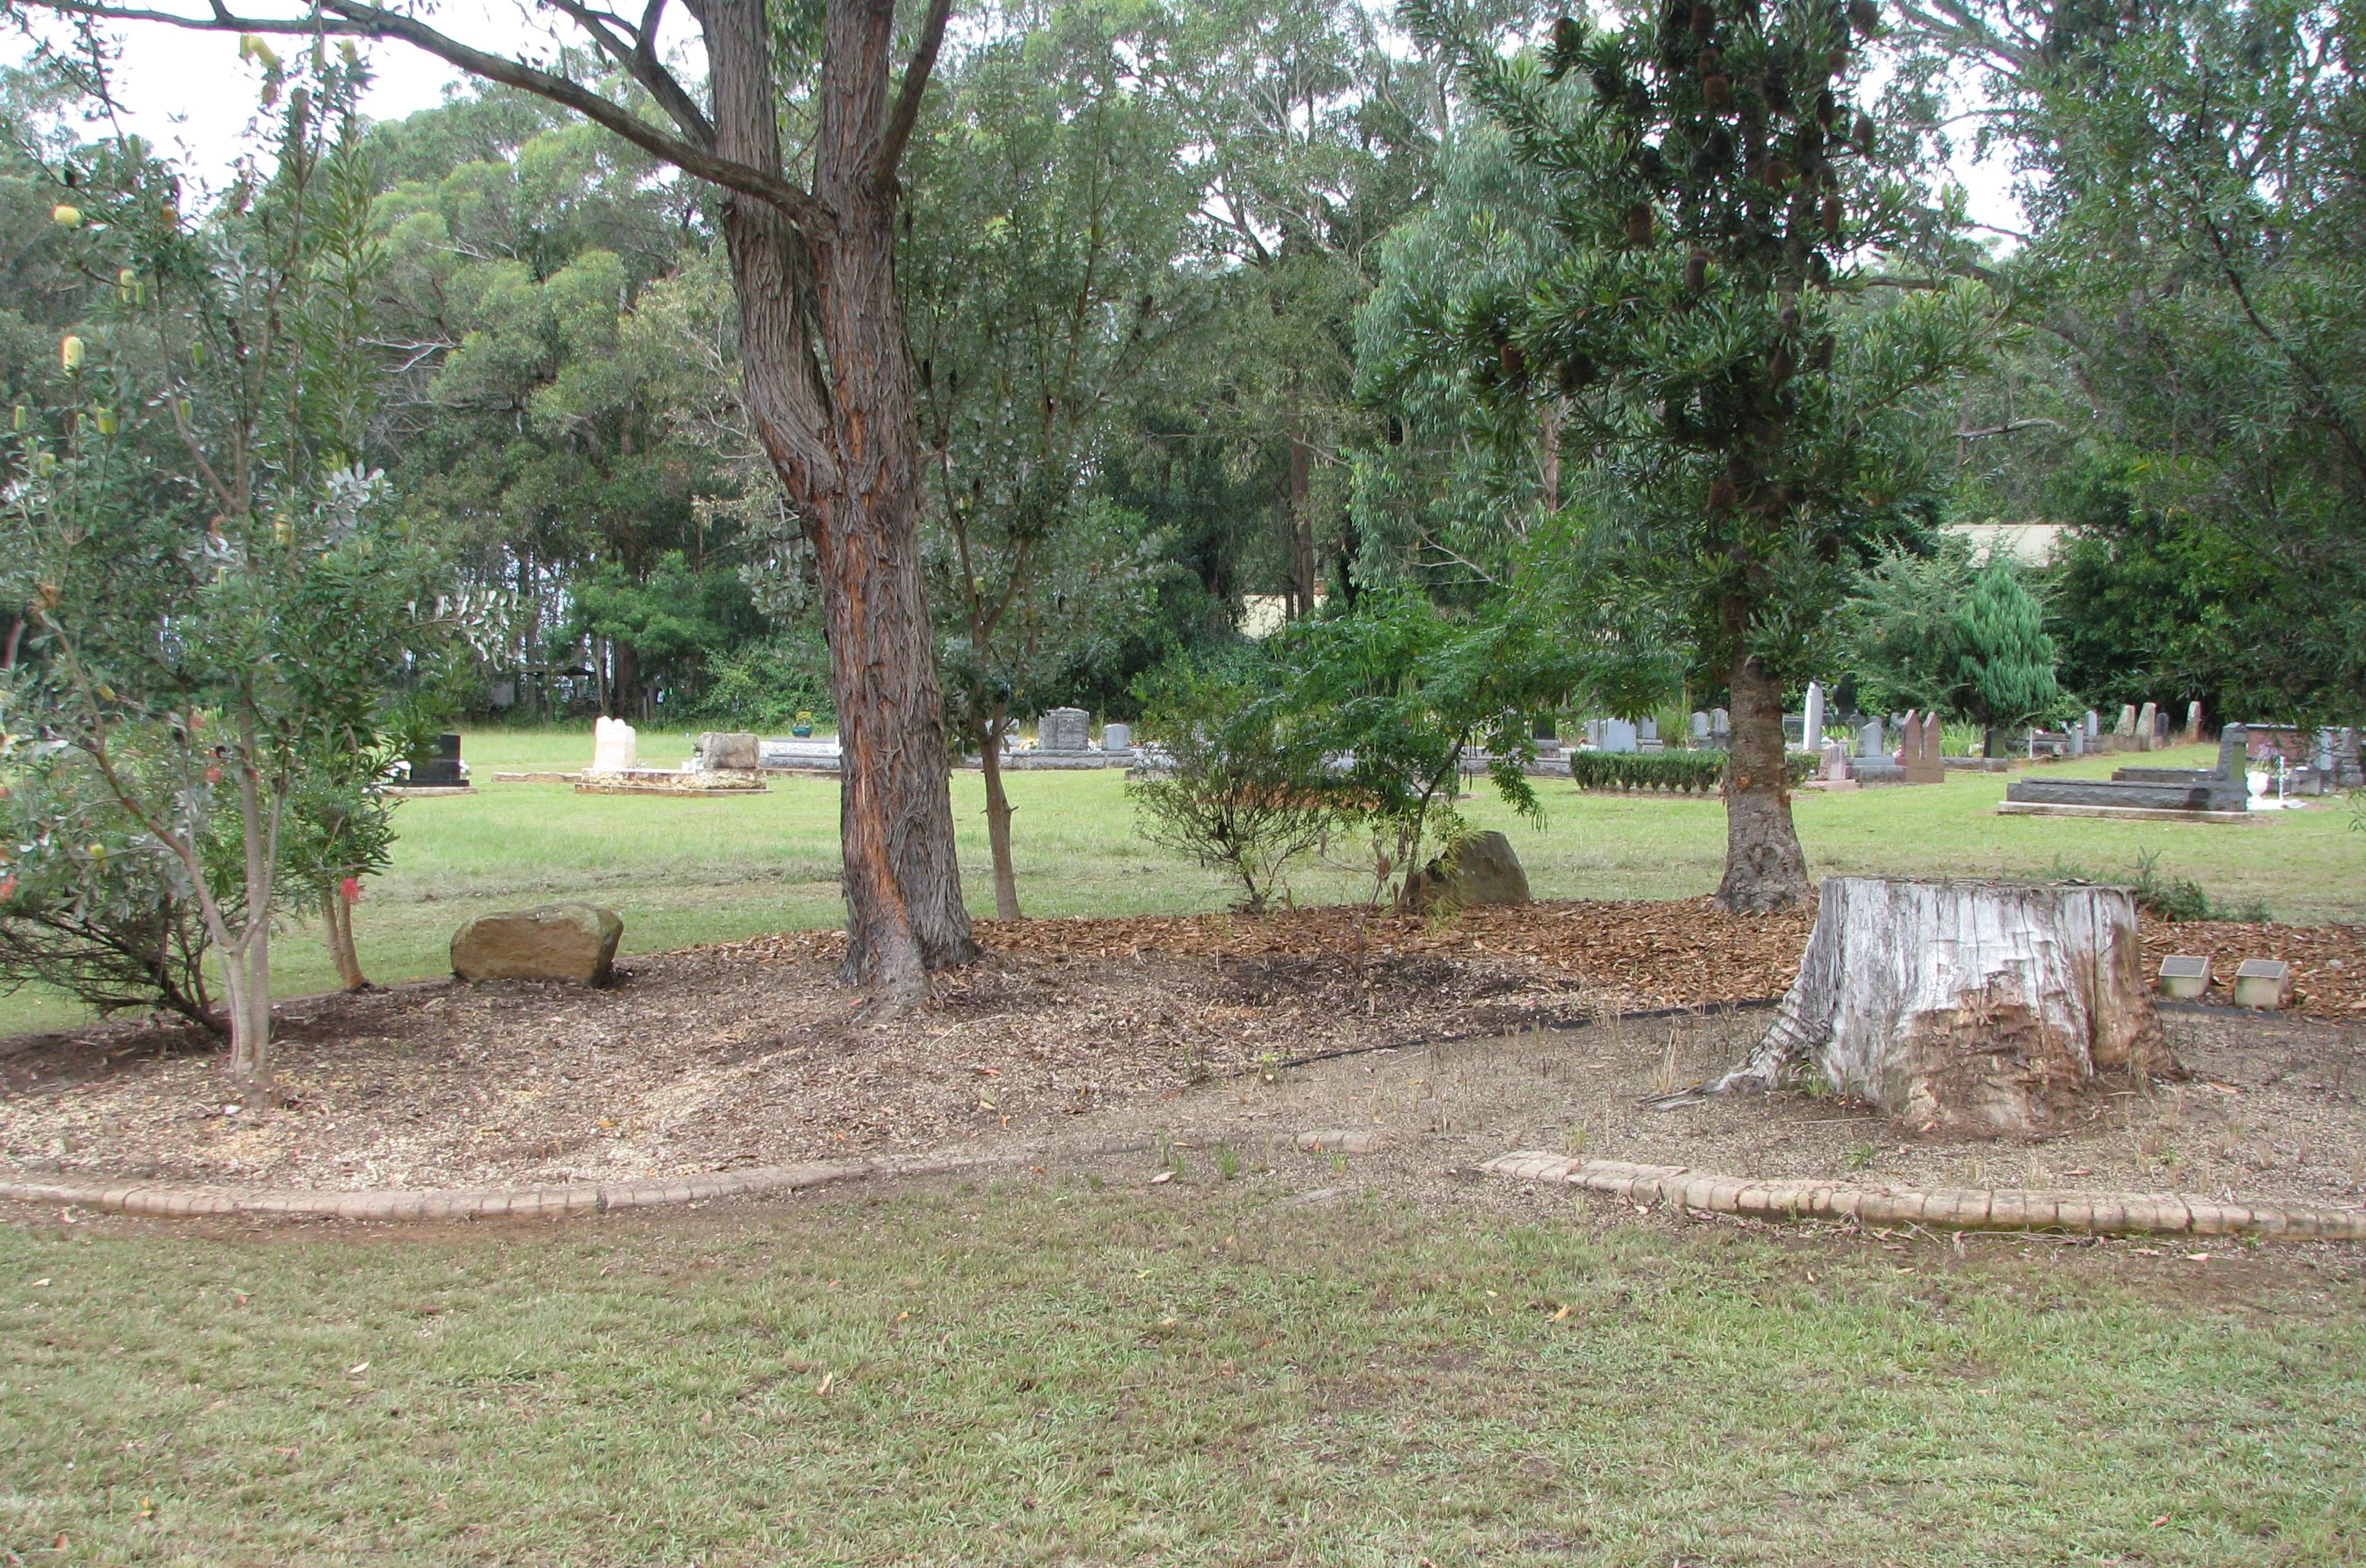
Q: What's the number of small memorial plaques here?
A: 2